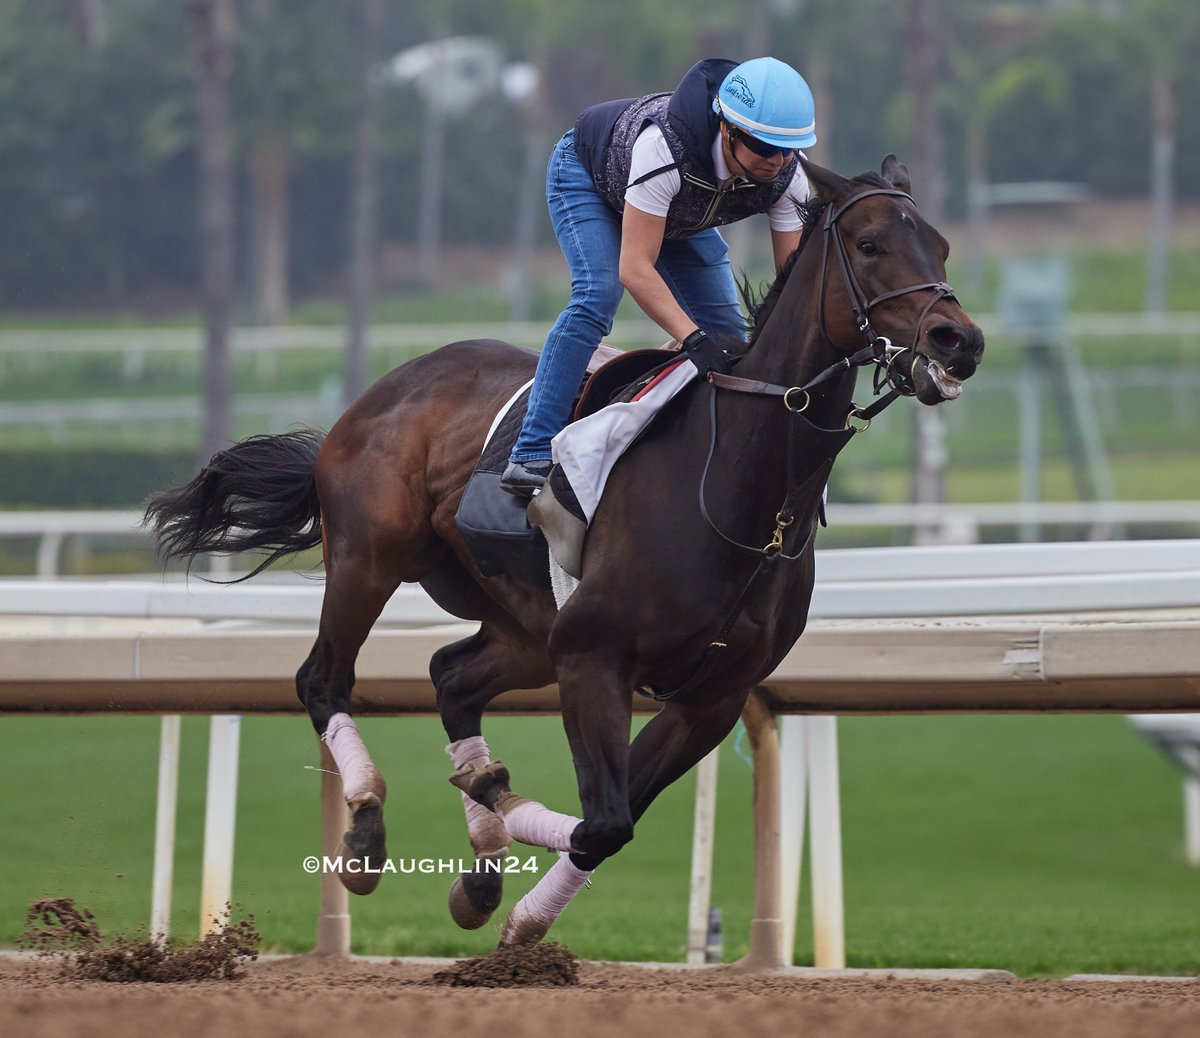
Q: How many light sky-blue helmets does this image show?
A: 1